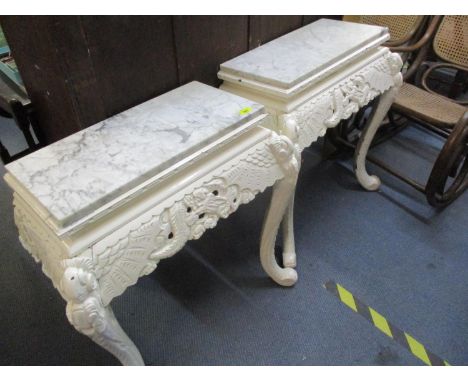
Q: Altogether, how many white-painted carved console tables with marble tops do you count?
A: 2